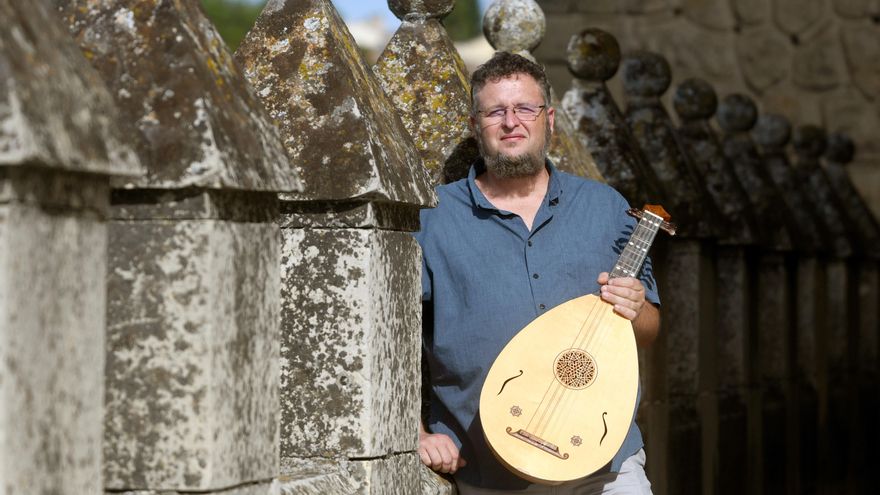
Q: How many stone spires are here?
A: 12